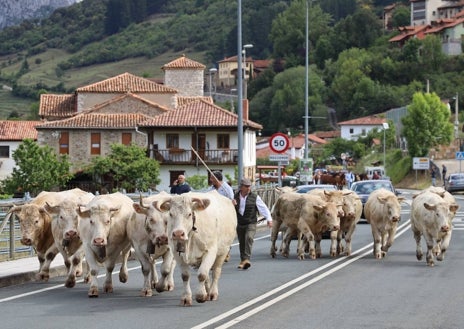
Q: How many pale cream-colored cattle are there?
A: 12